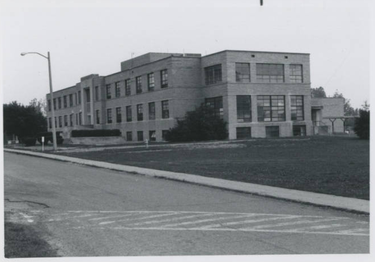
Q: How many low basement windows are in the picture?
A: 7